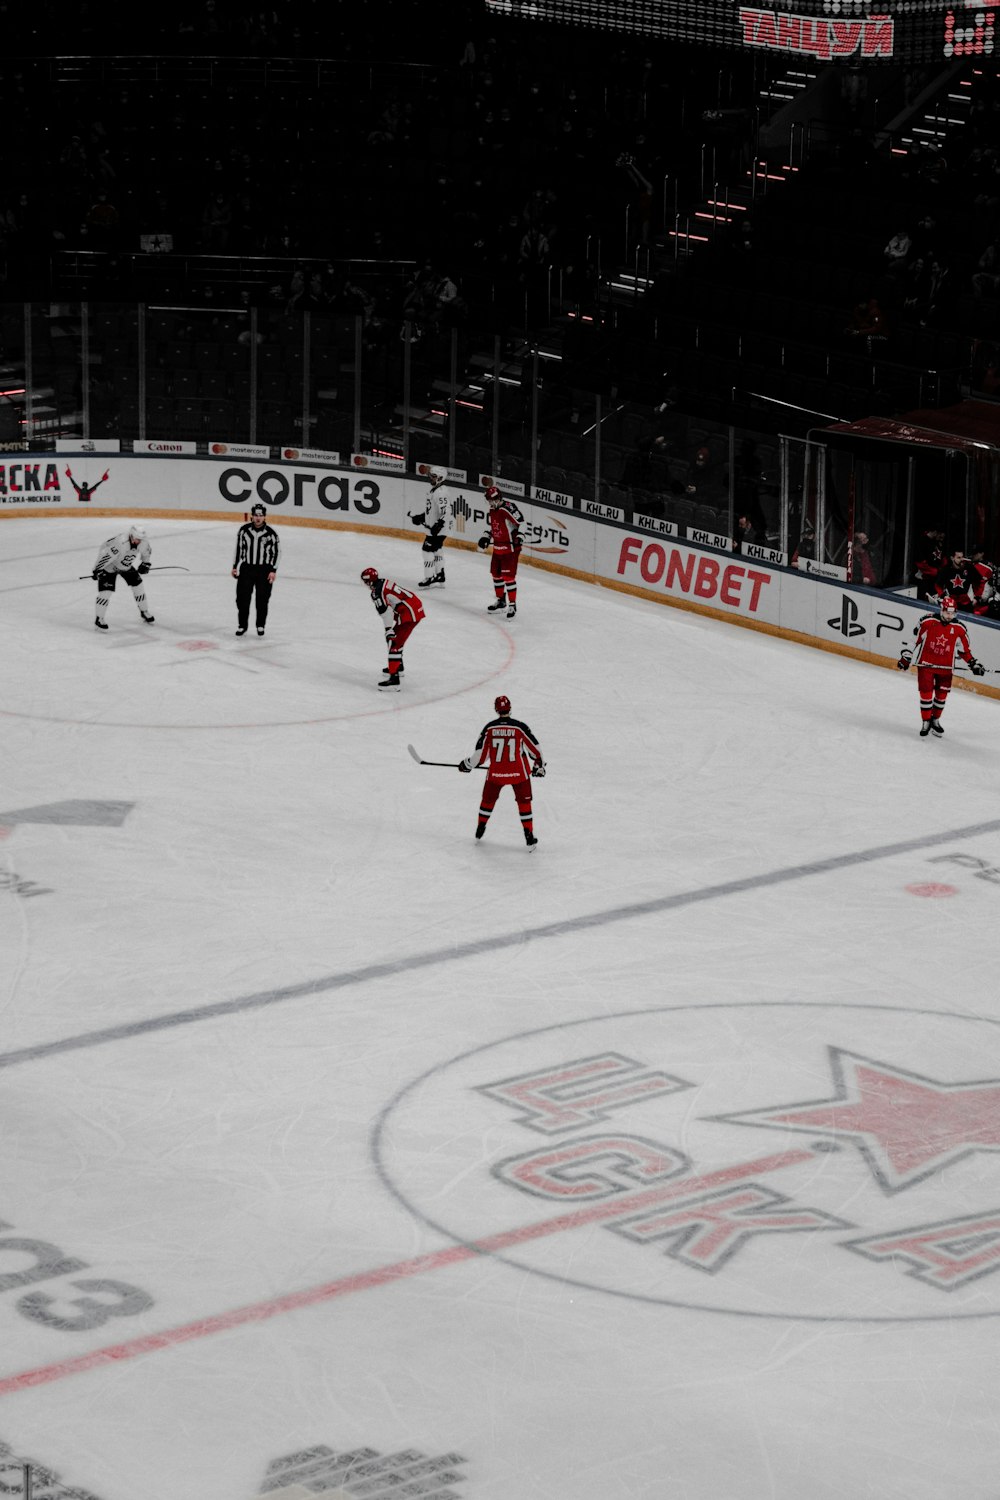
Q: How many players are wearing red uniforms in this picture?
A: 4